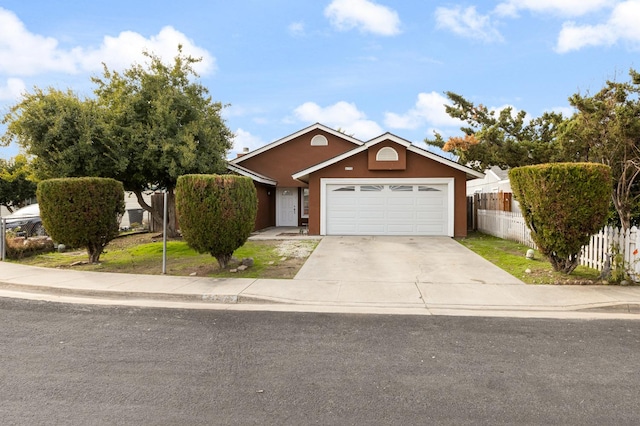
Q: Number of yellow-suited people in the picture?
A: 0